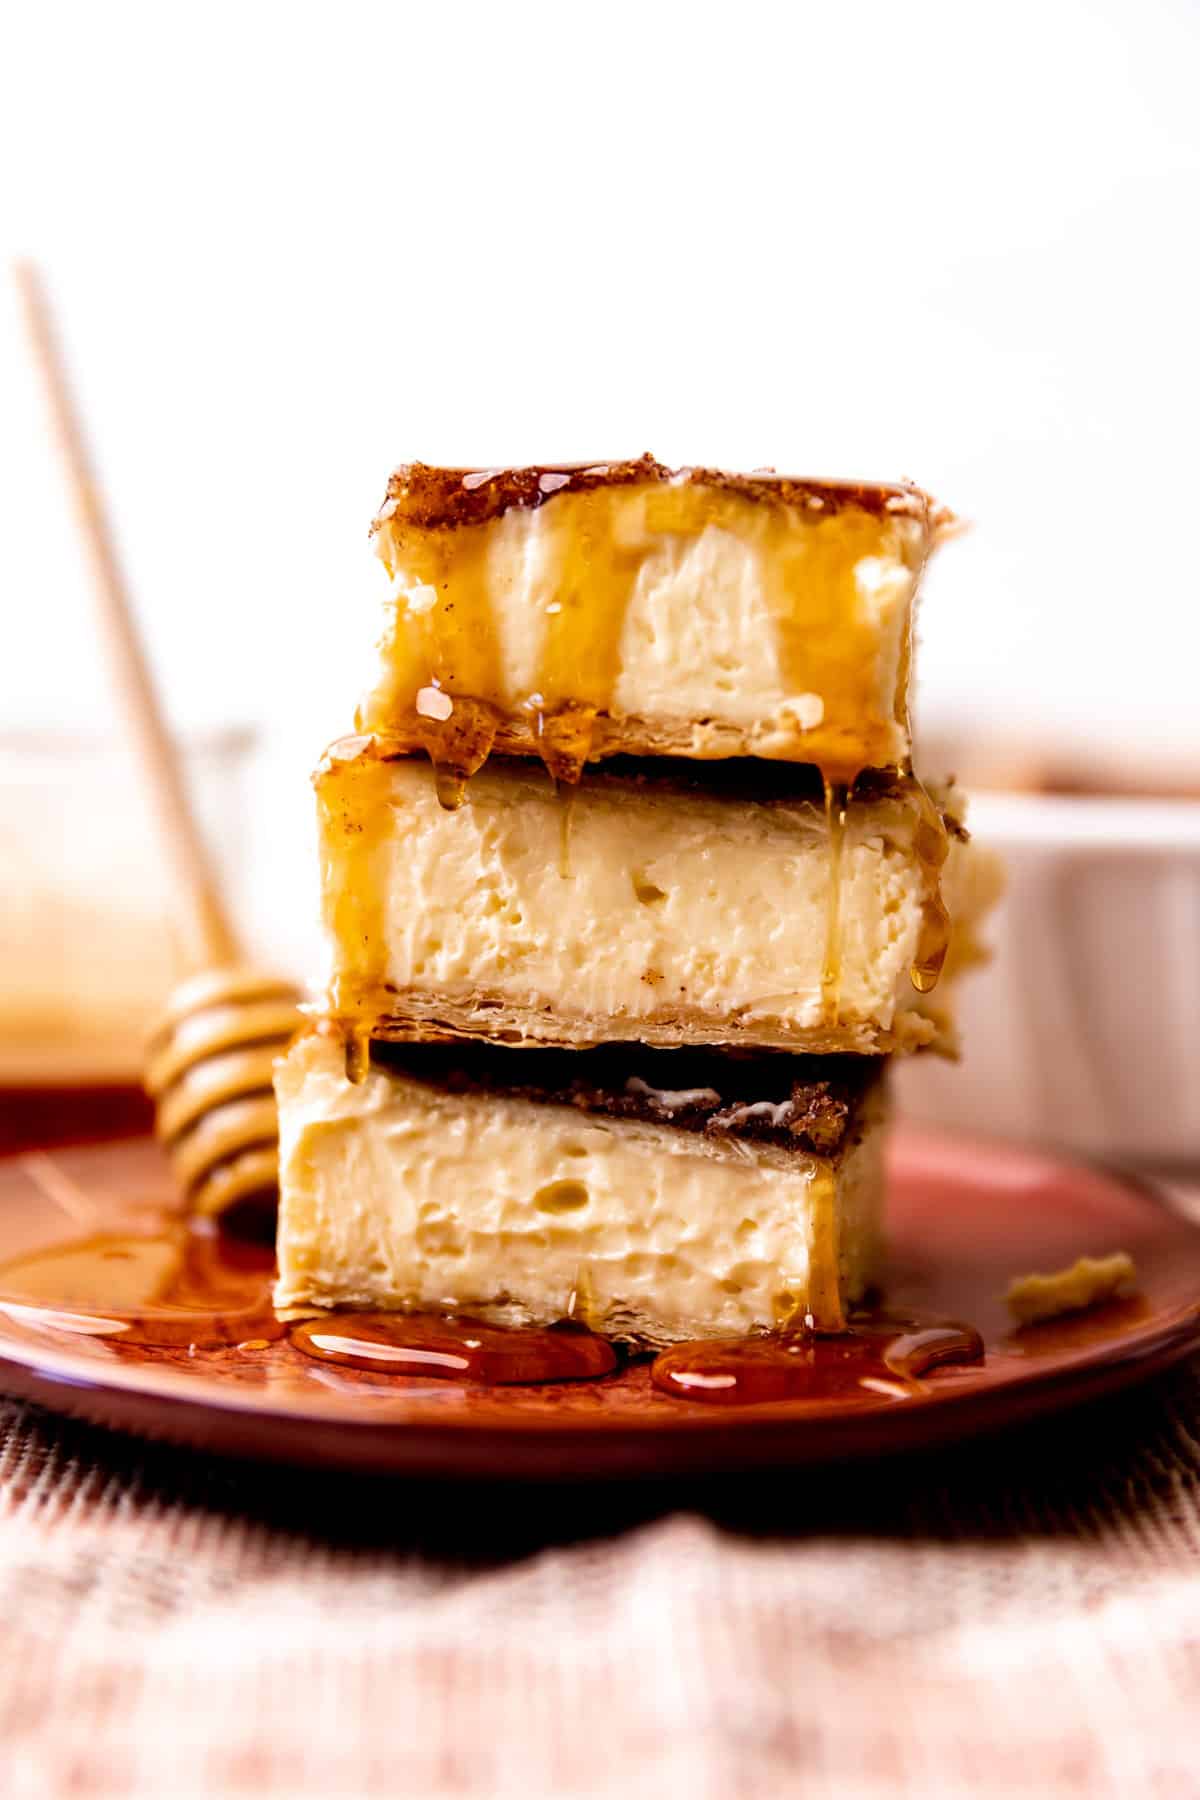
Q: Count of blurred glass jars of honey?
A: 1